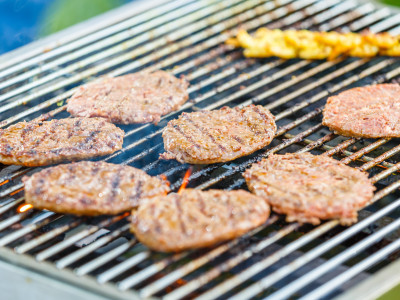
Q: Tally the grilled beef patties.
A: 7